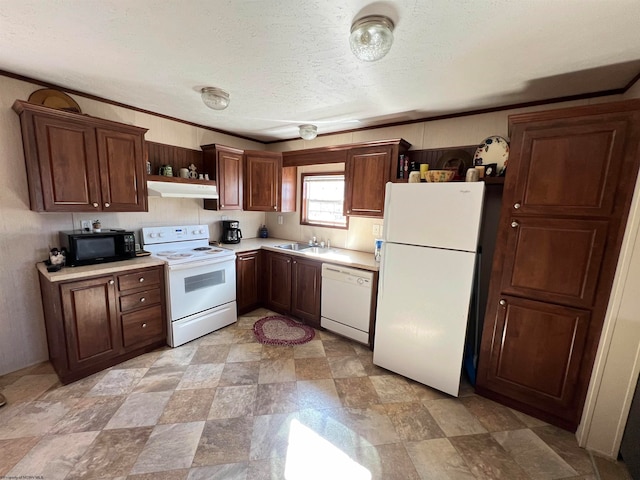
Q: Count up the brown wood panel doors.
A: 12